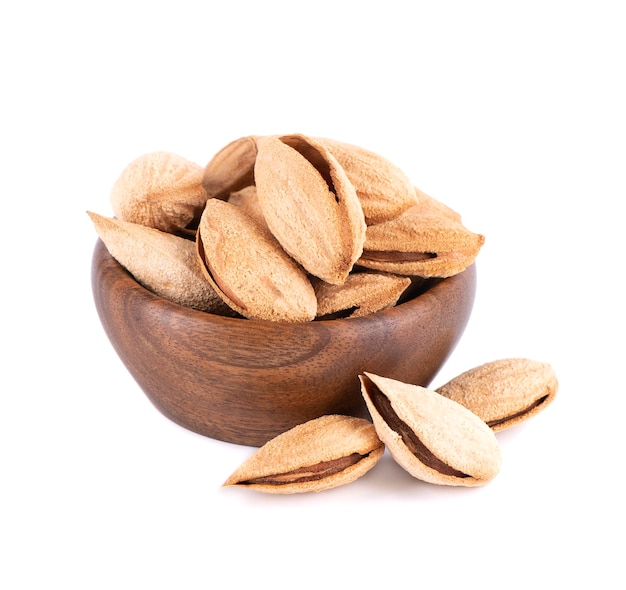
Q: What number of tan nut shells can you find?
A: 13